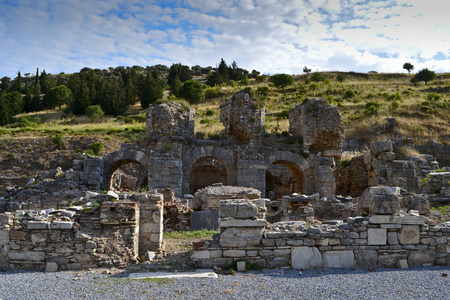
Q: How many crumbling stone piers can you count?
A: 3